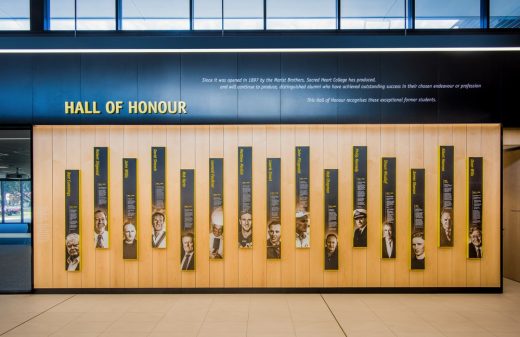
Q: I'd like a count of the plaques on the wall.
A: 15